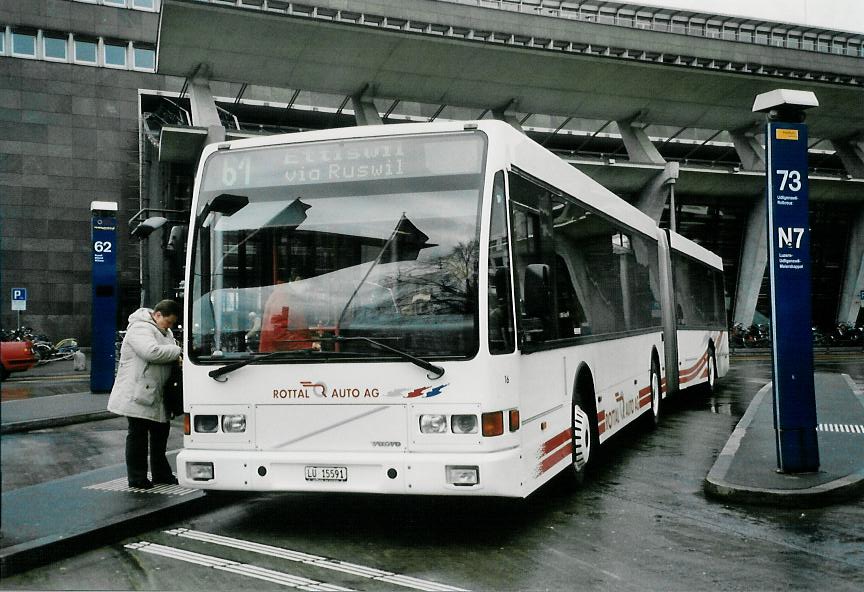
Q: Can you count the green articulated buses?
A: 0